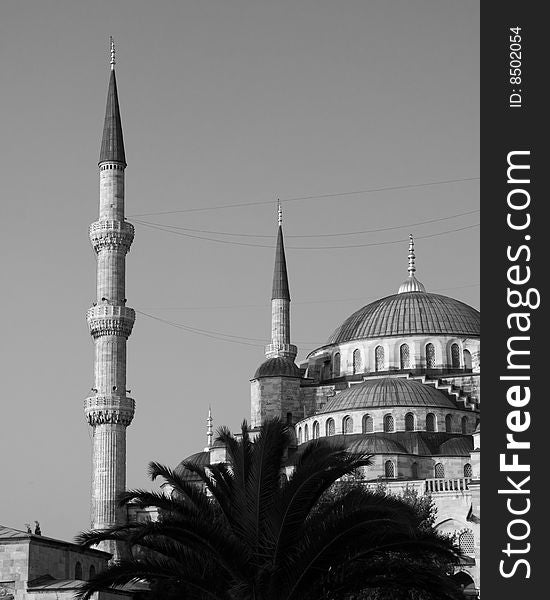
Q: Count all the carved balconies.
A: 4